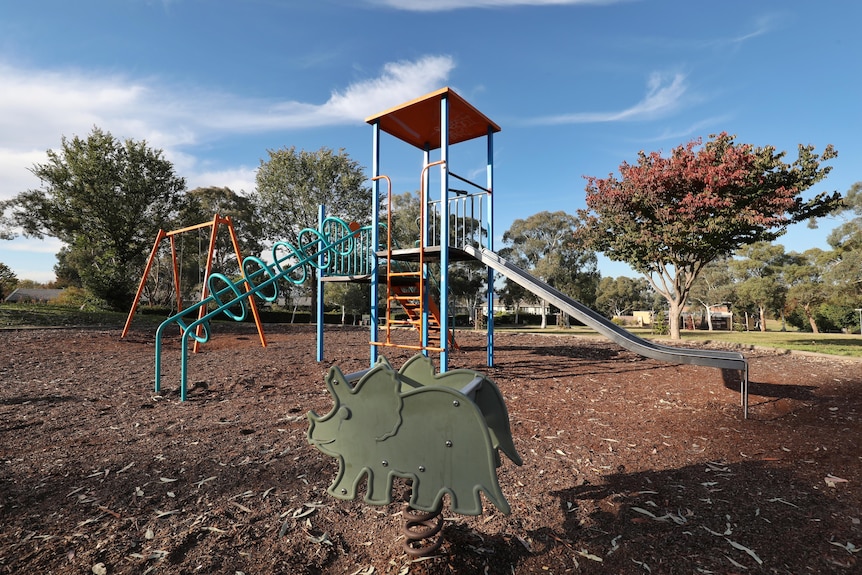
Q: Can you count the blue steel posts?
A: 5